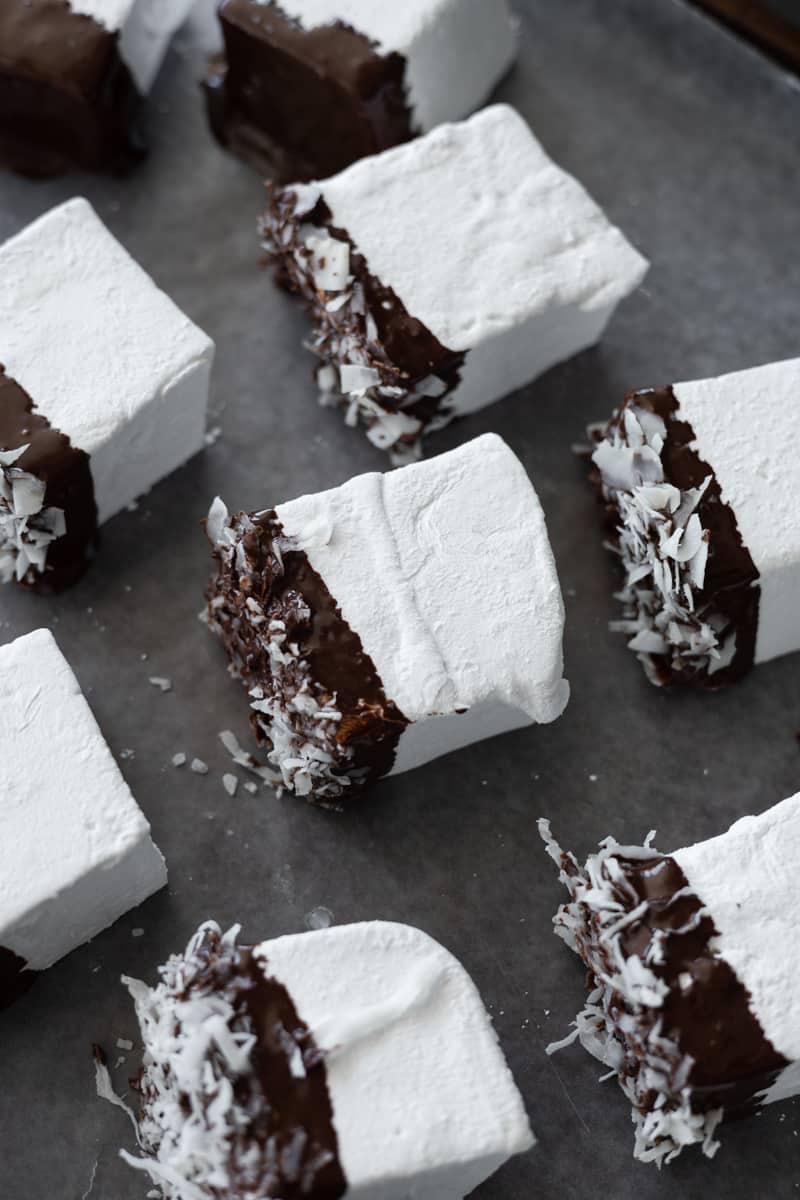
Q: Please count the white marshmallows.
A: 9